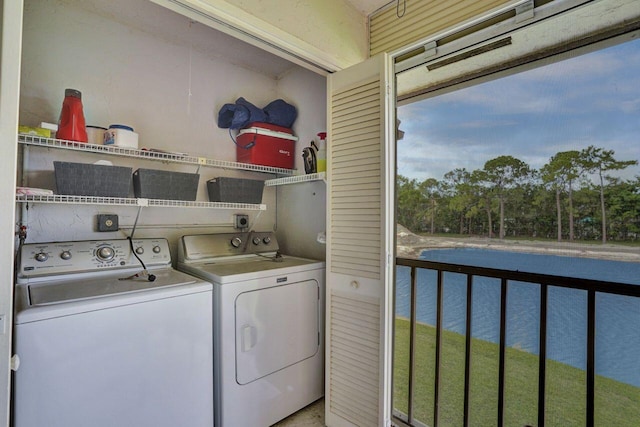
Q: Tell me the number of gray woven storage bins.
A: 3